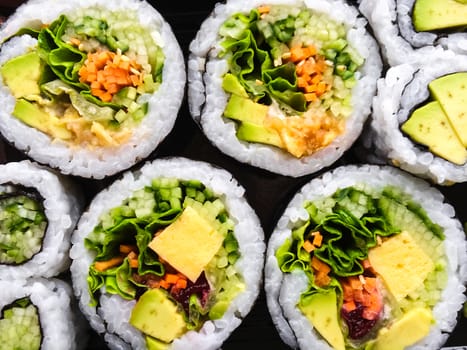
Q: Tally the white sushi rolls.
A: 8